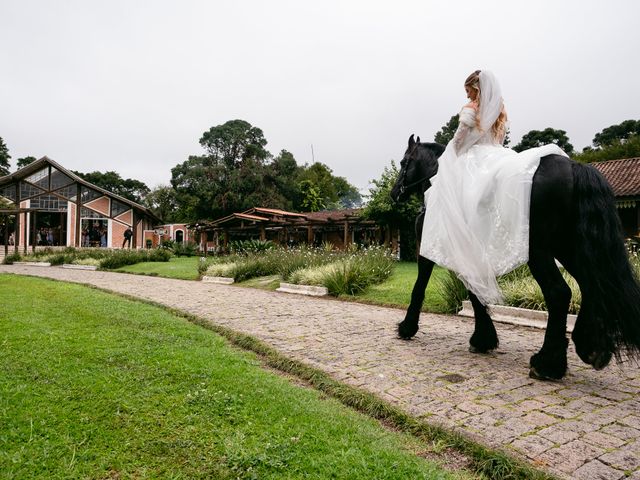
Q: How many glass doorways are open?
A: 2